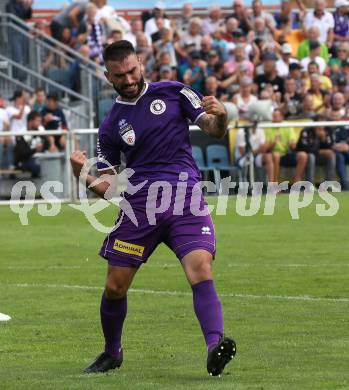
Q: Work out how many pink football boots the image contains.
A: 0